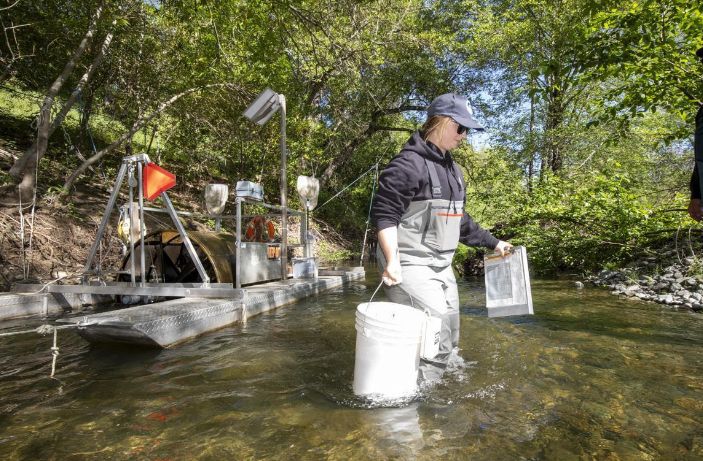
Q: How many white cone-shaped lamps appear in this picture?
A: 2